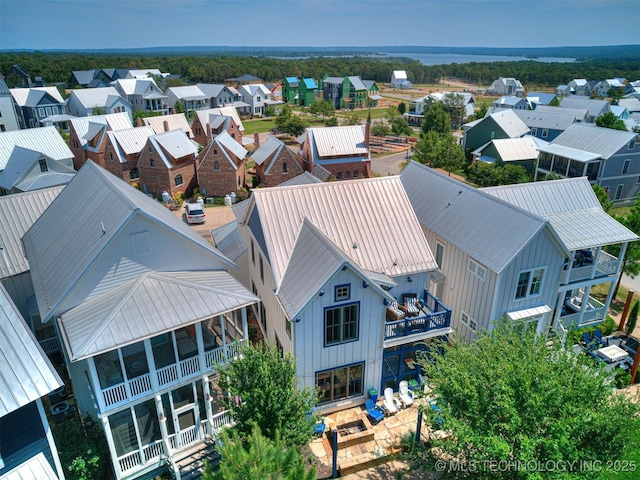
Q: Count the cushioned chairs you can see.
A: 2